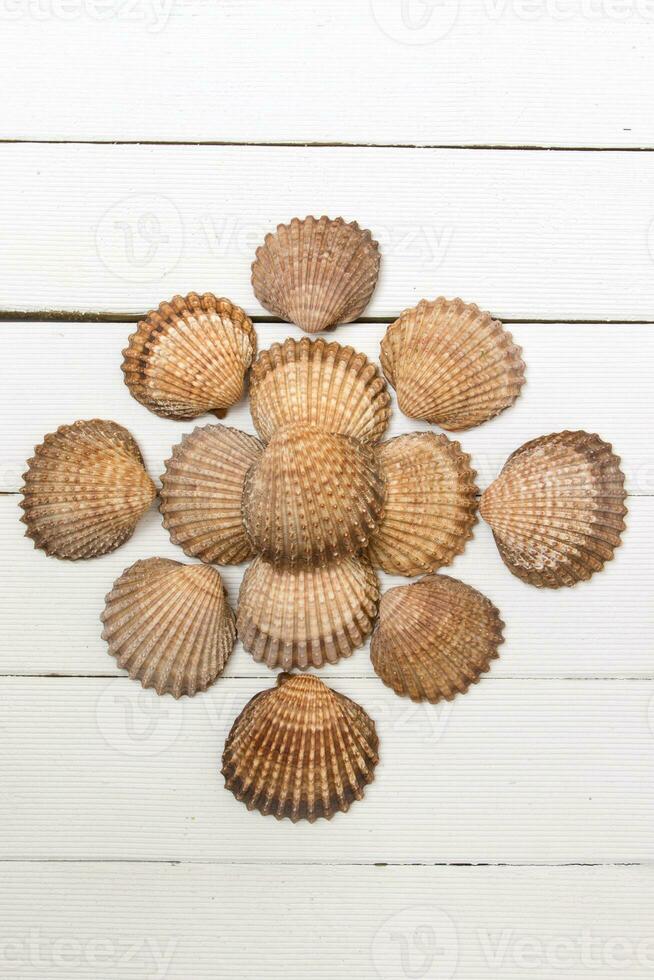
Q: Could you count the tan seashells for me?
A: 13